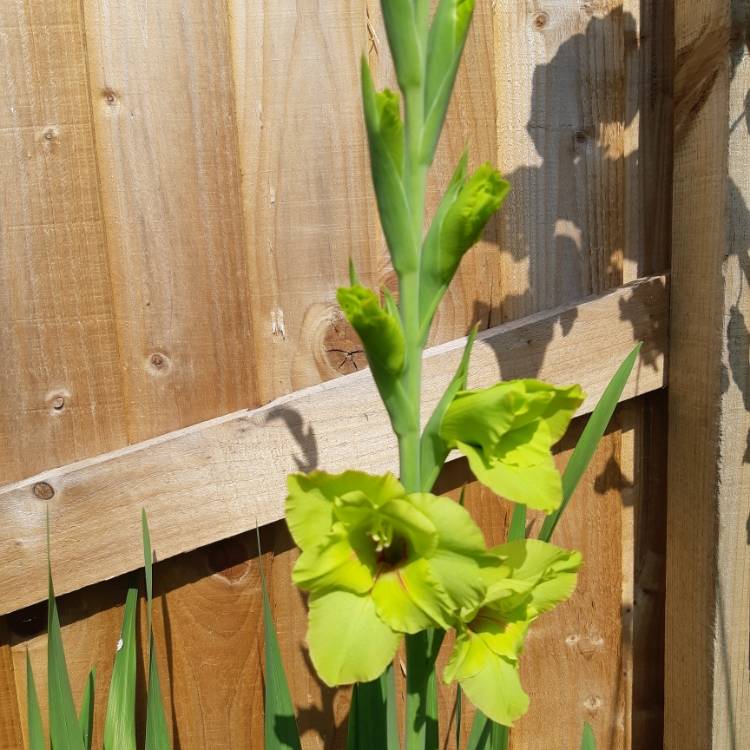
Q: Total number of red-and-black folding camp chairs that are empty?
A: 0